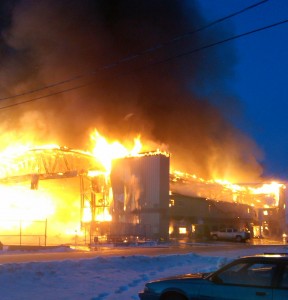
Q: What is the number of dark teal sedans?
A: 1